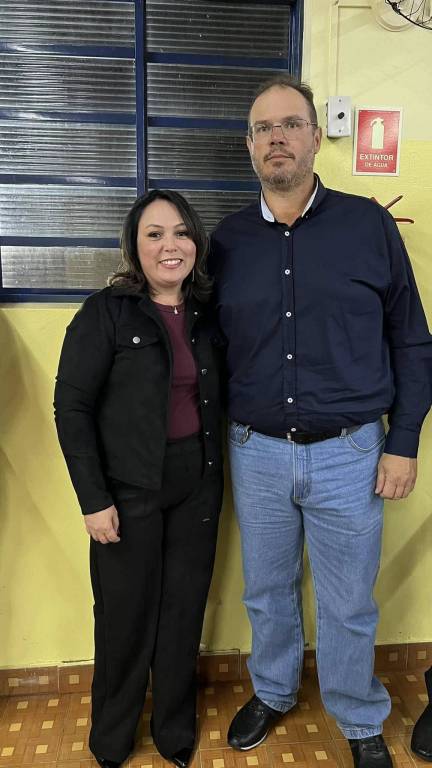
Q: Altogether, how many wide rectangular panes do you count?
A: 9